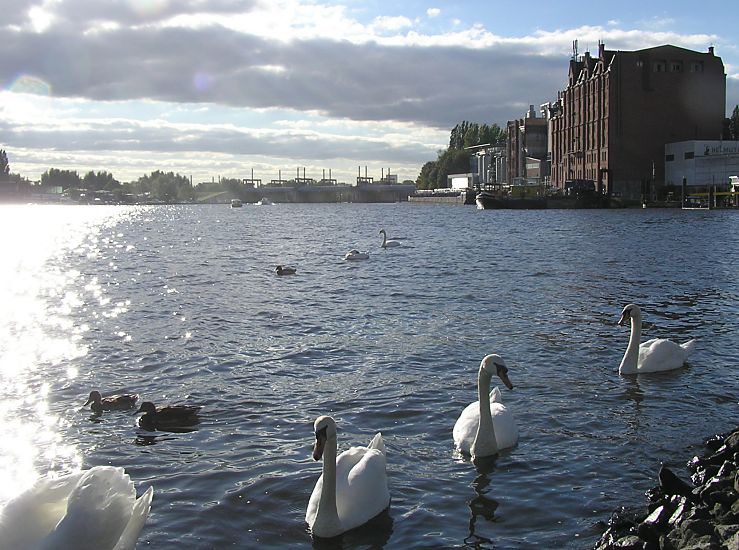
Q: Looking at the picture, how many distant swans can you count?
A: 2